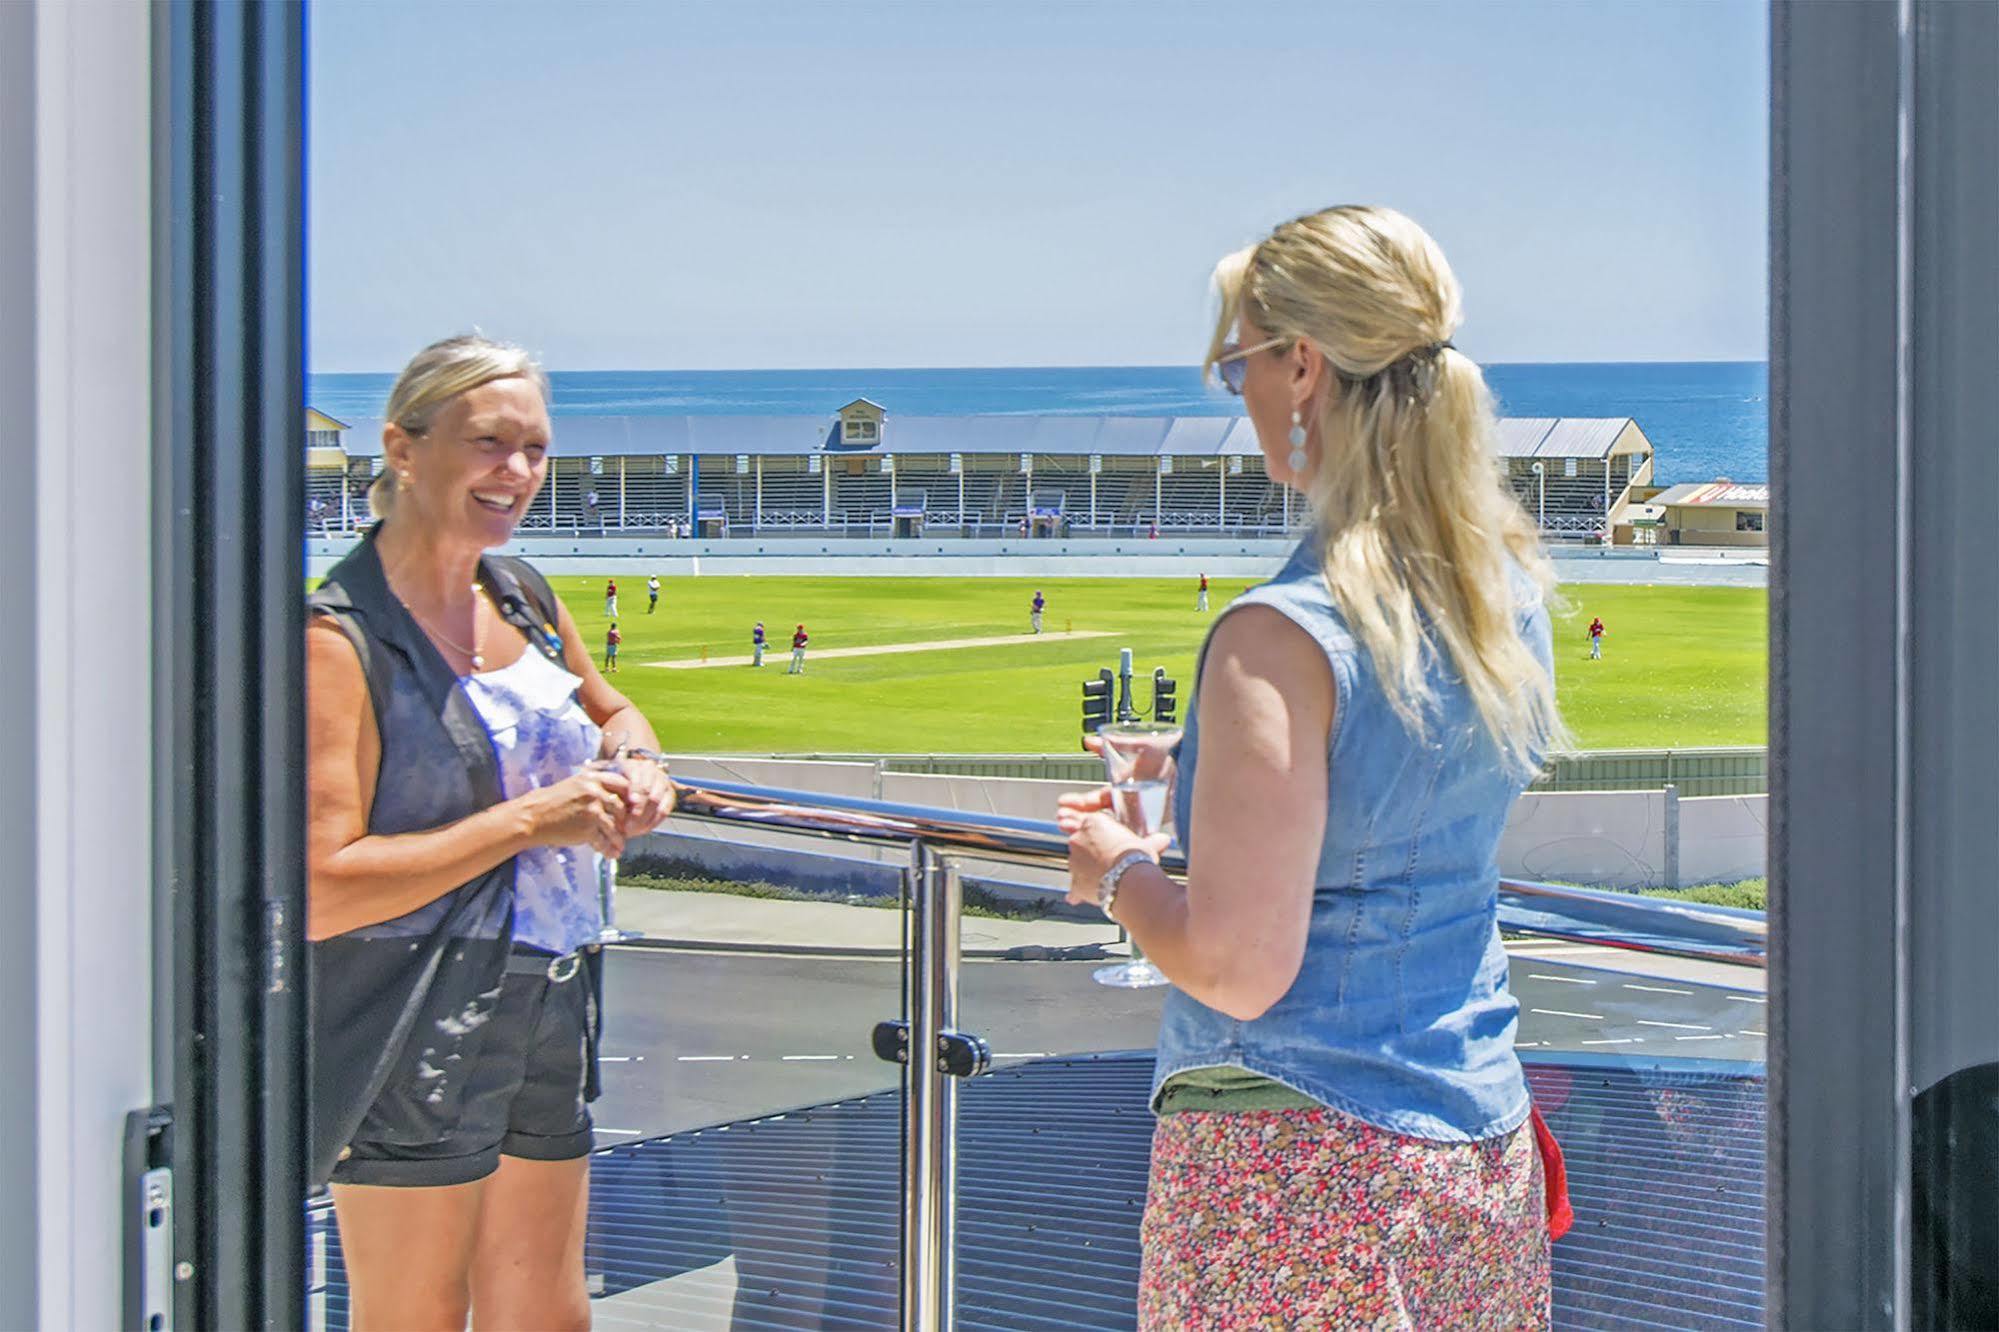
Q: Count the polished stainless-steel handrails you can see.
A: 1